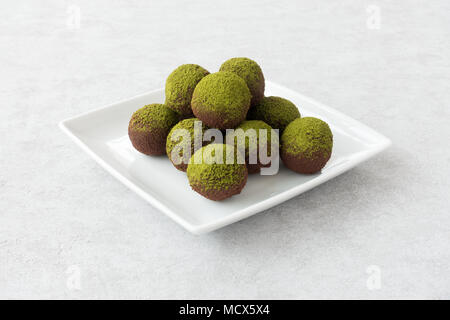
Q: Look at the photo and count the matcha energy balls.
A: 9